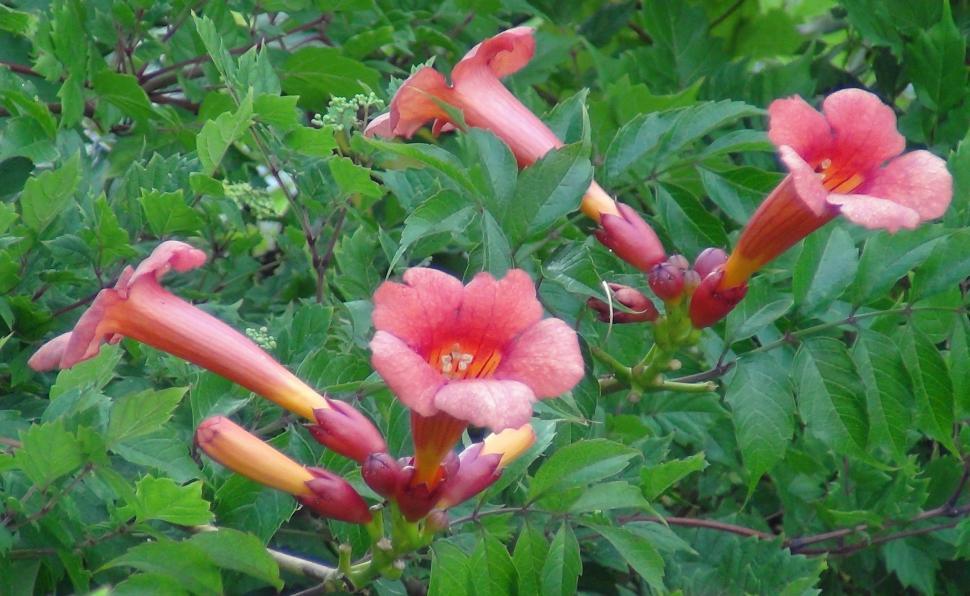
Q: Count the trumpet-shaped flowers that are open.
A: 4